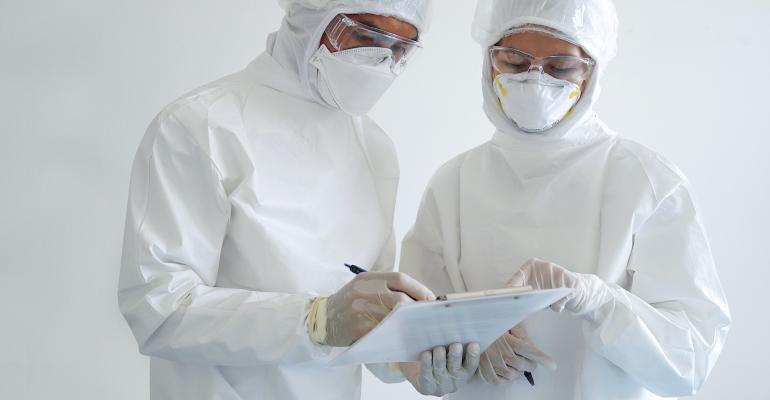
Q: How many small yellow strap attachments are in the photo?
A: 2